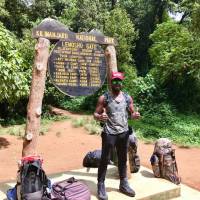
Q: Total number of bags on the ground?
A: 5